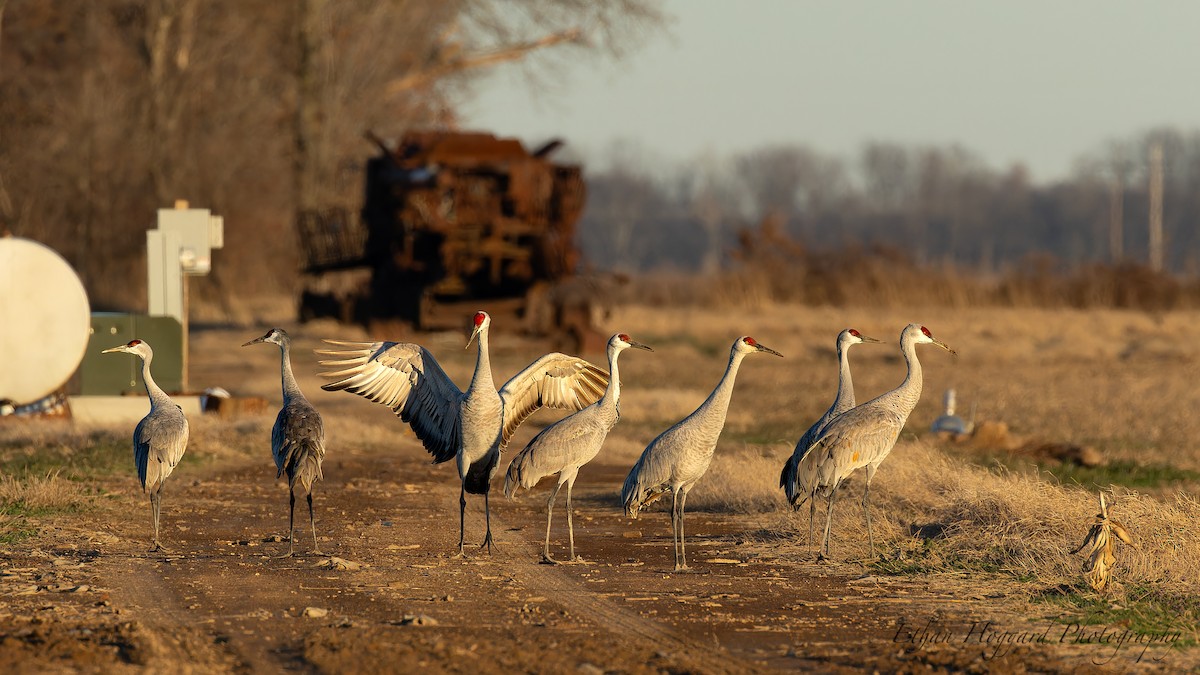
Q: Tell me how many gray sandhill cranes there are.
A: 7